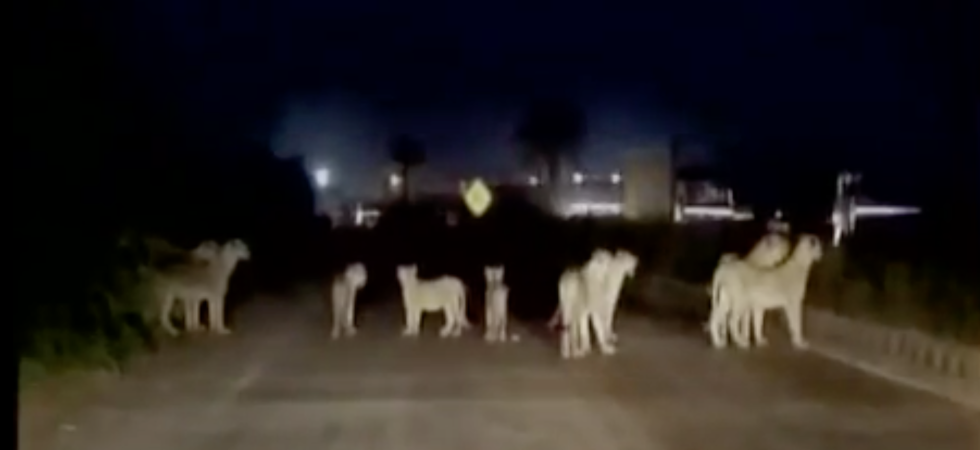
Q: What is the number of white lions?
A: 9